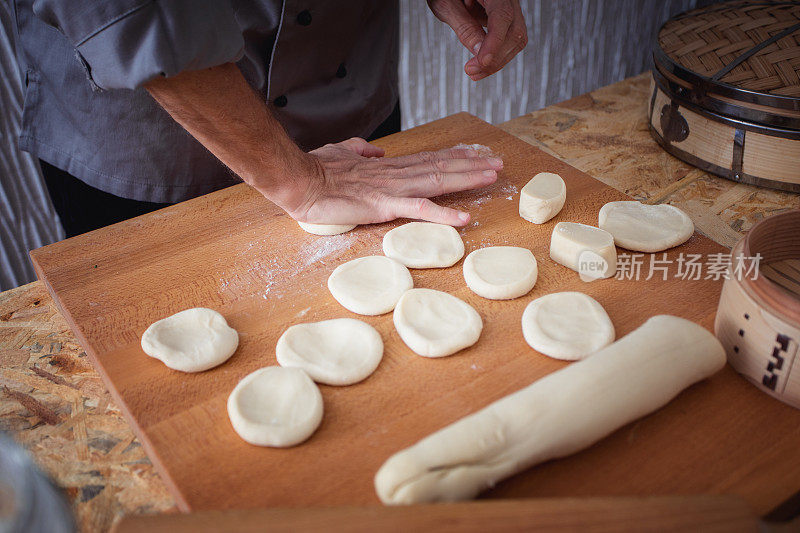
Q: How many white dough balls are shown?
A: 12